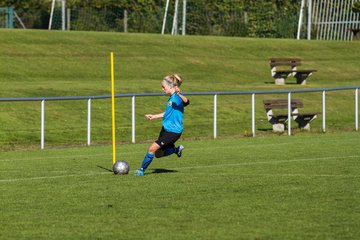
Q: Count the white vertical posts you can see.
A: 8